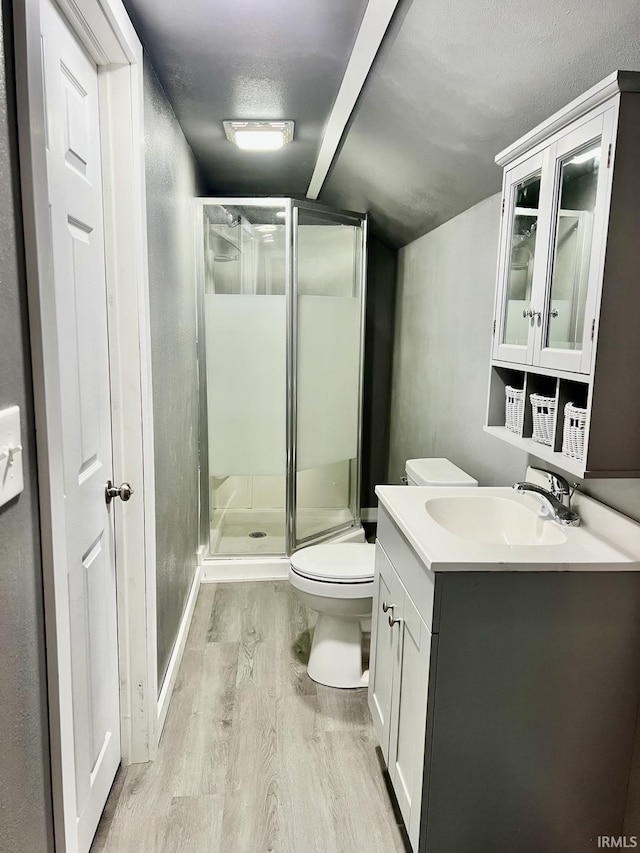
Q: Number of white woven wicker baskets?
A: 3